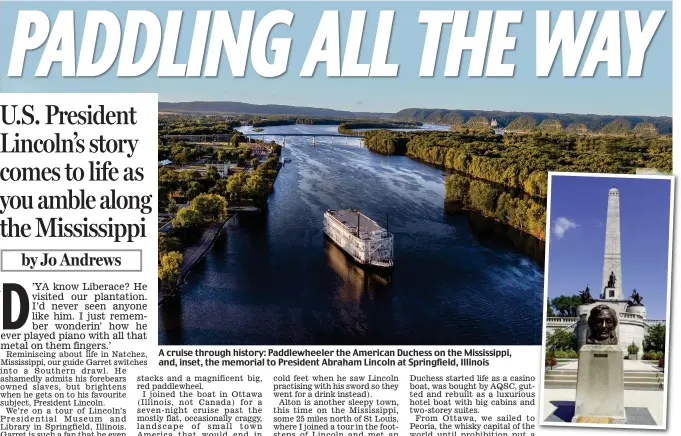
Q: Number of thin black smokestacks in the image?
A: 2